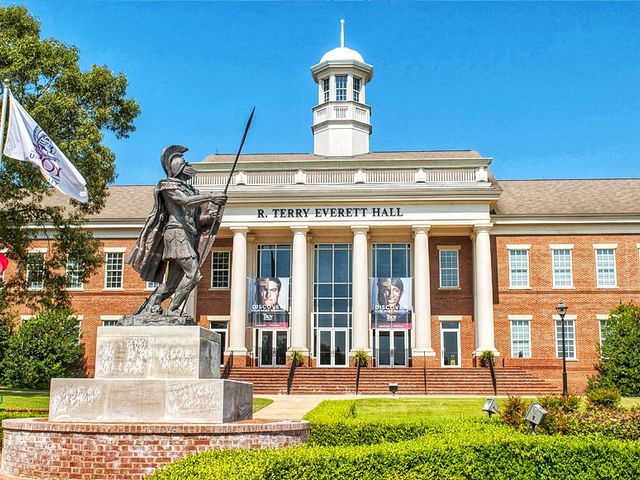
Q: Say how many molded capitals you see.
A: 5